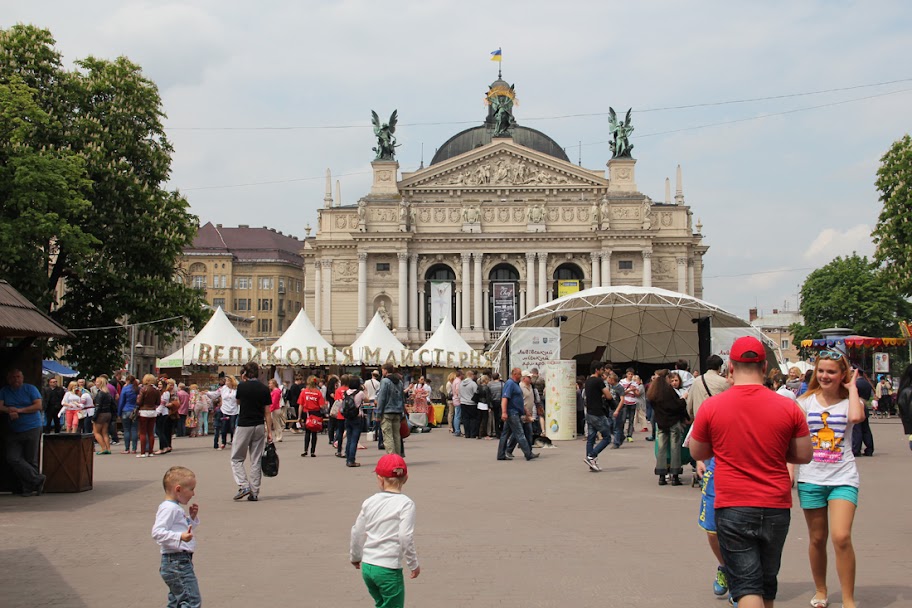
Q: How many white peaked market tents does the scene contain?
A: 4